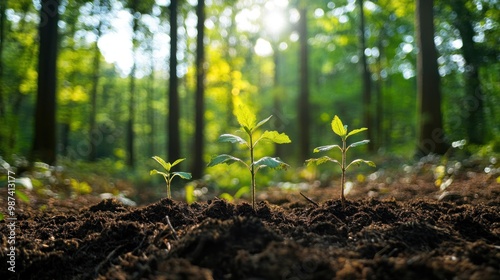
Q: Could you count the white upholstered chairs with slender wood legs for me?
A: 0